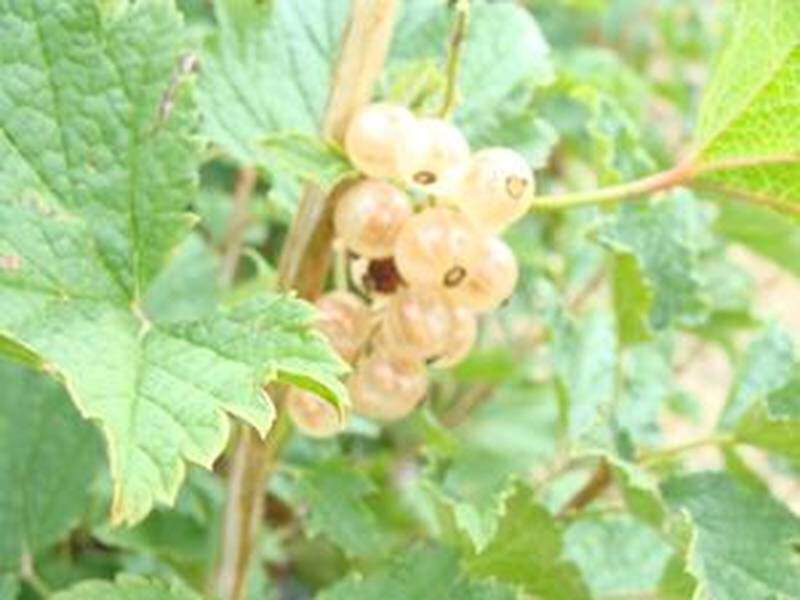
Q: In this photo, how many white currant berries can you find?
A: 11